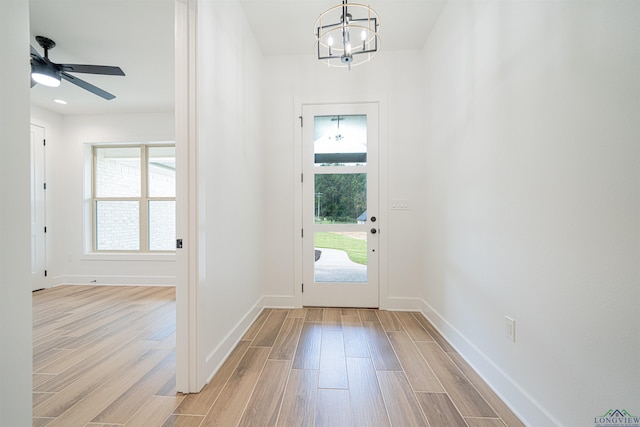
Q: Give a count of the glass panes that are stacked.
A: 3